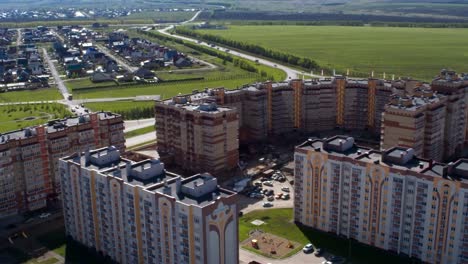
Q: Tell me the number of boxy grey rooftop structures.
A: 6